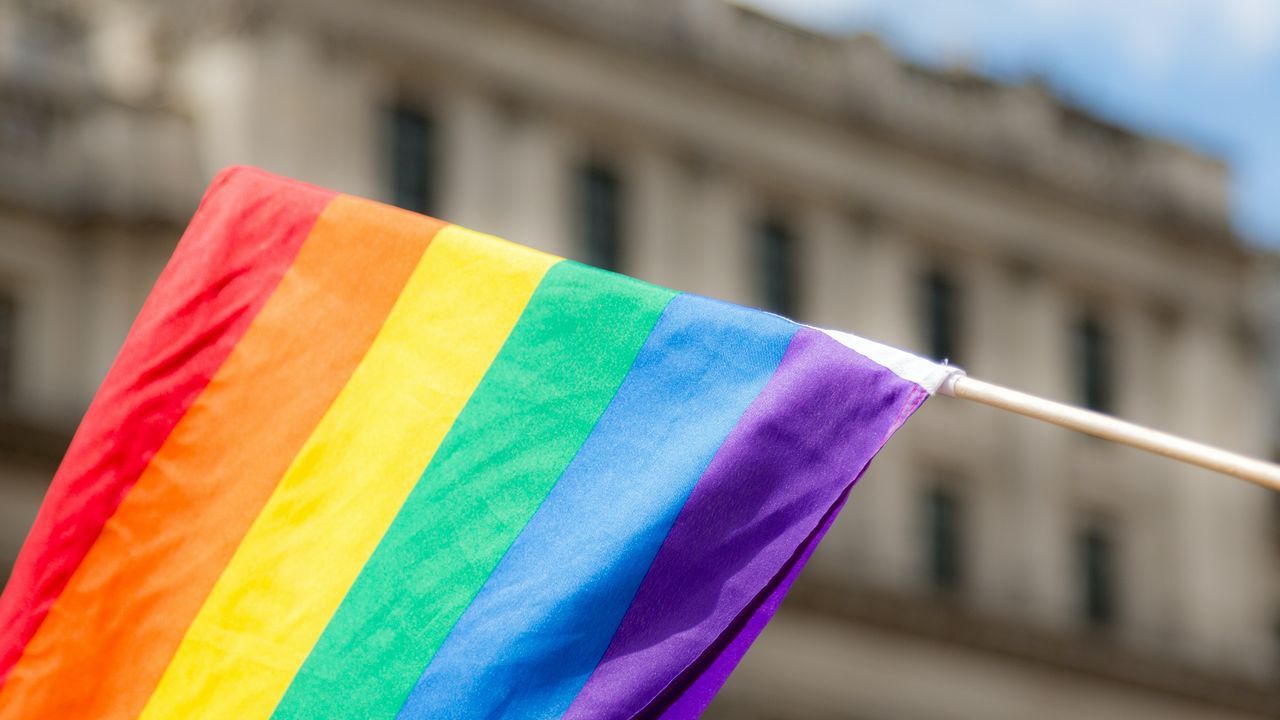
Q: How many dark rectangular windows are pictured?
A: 7